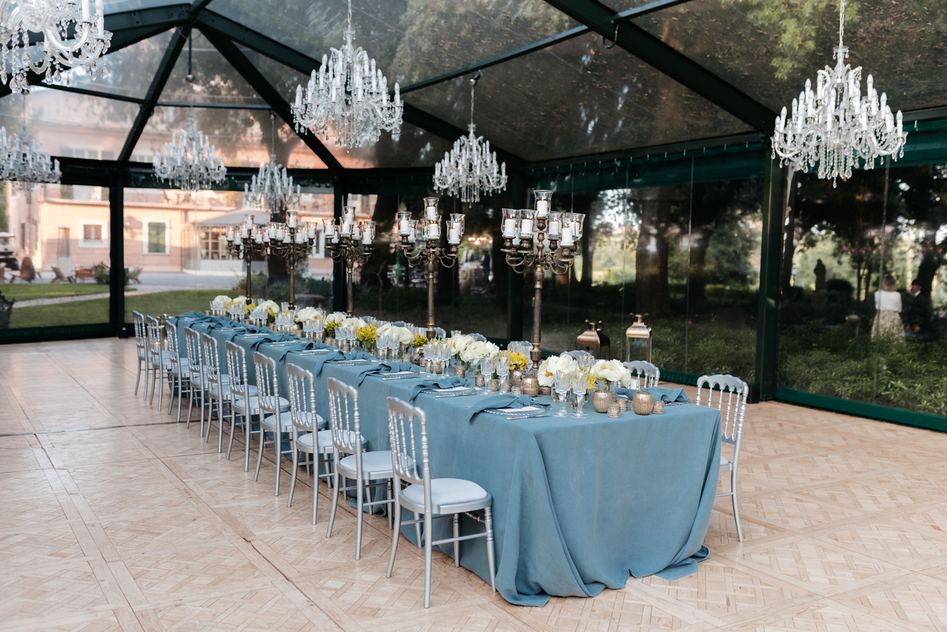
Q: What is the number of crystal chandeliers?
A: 7